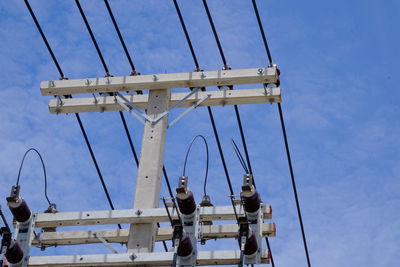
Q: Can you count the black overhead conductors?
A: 6